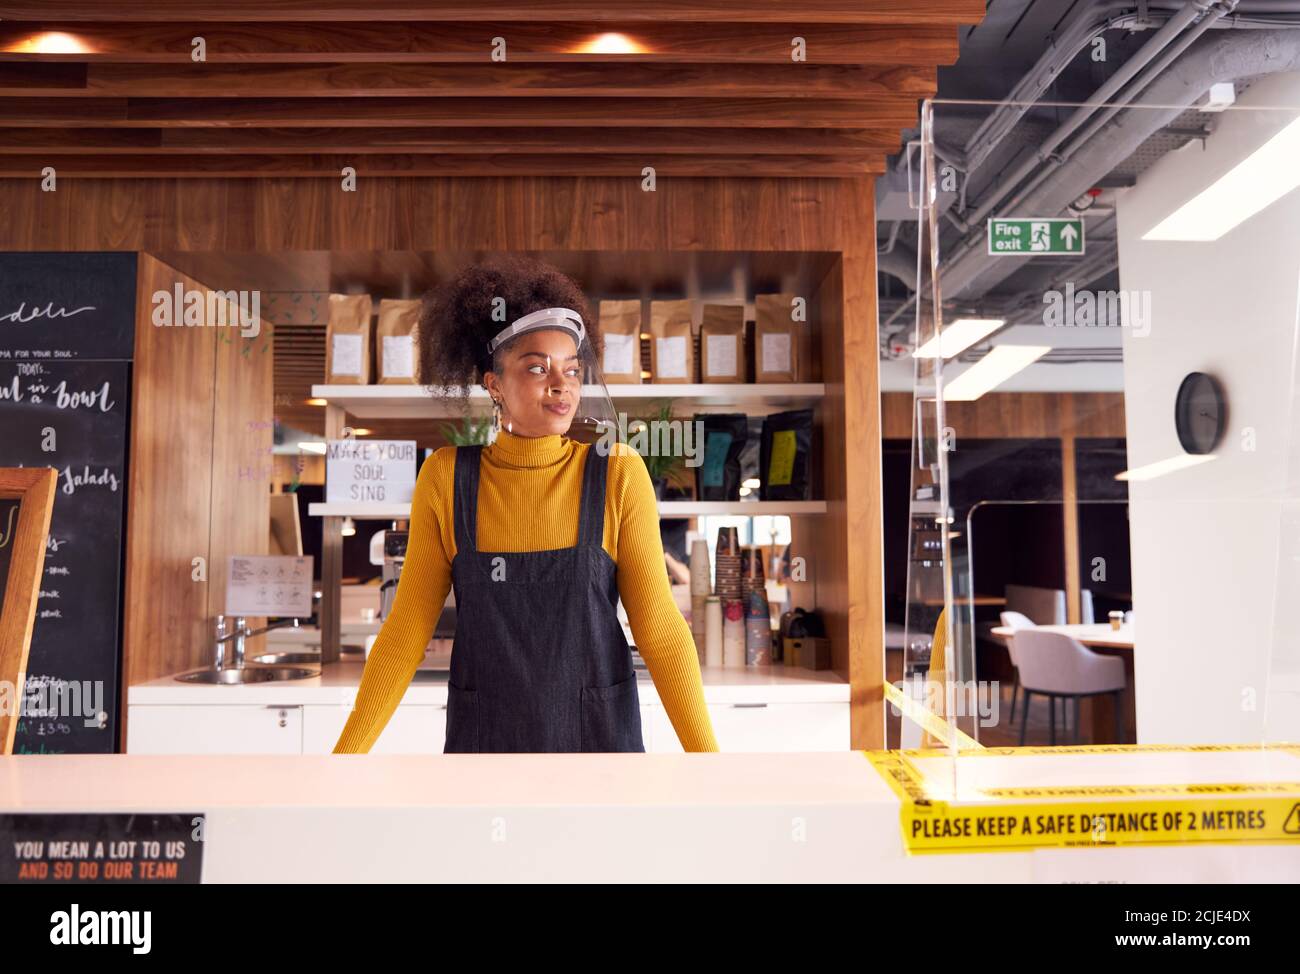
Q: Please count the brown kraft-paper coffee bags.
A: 6